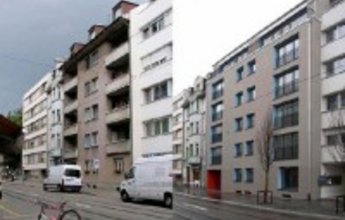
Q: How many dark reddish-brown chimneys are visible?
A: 3